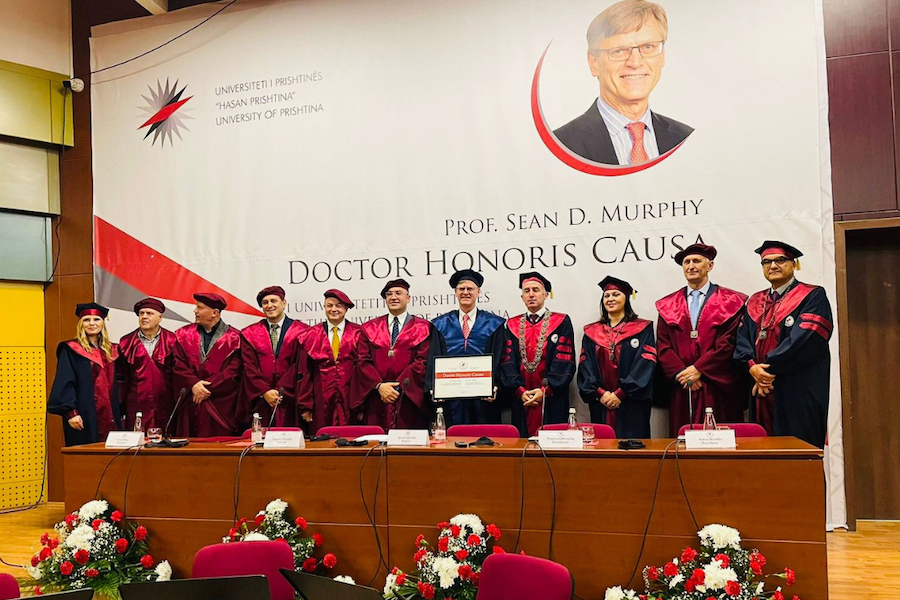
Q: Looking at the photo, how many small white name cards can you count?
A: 5